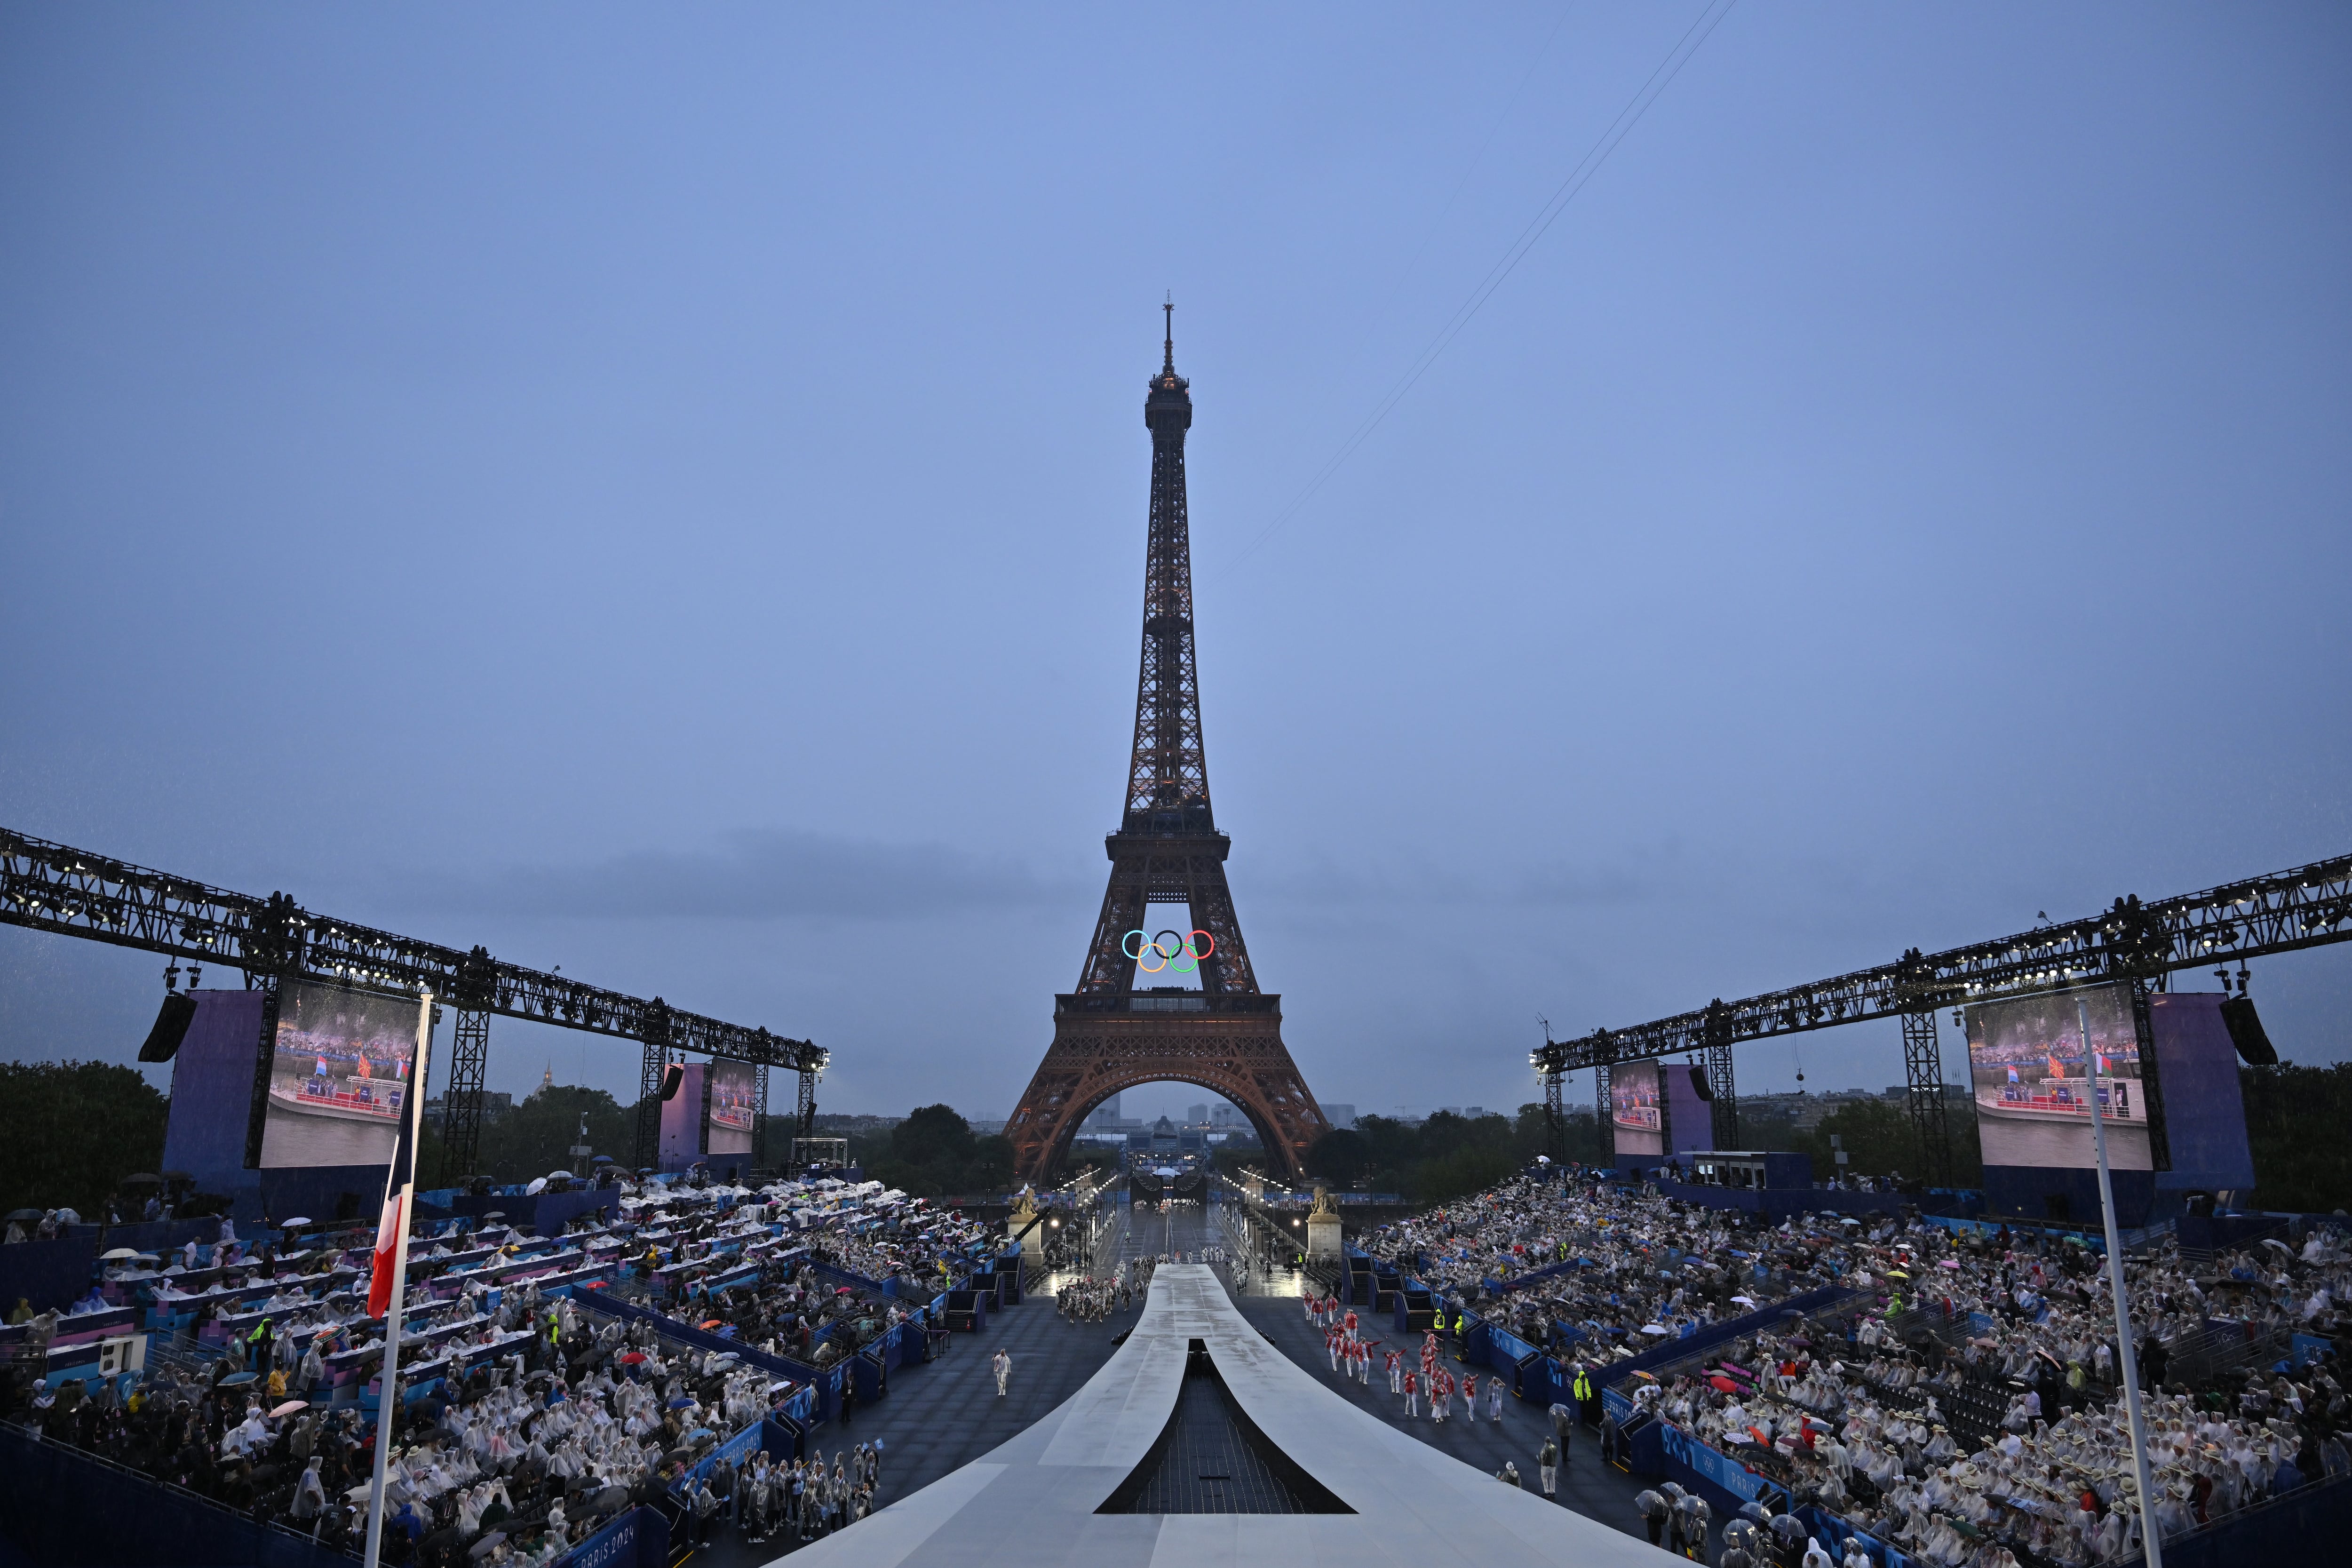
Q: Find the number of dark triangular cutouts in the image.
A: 1